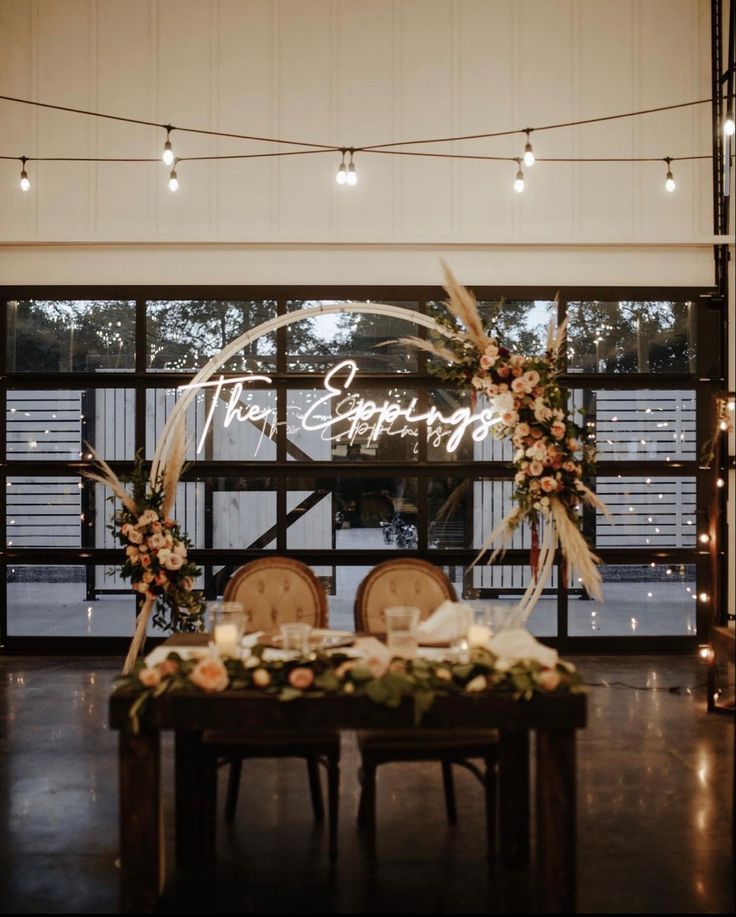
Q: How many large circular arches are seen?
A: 1